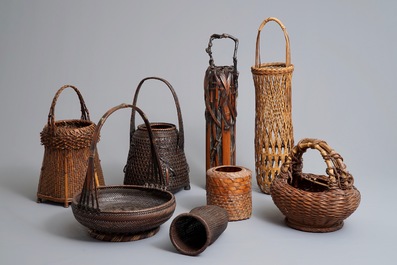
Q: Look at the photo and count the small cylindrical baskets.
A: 2